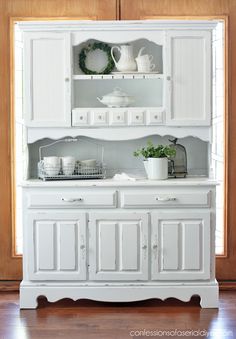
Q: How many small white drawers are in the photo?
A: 5